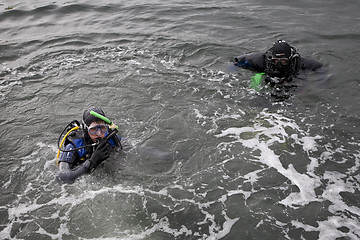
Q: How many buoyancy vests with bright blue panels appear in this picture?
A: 1